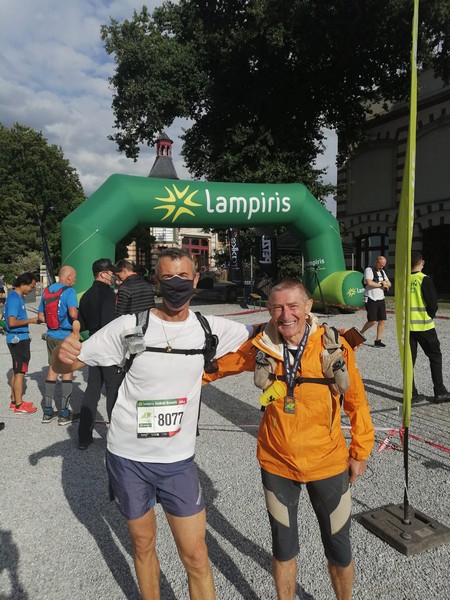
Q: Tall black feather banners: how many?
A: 2